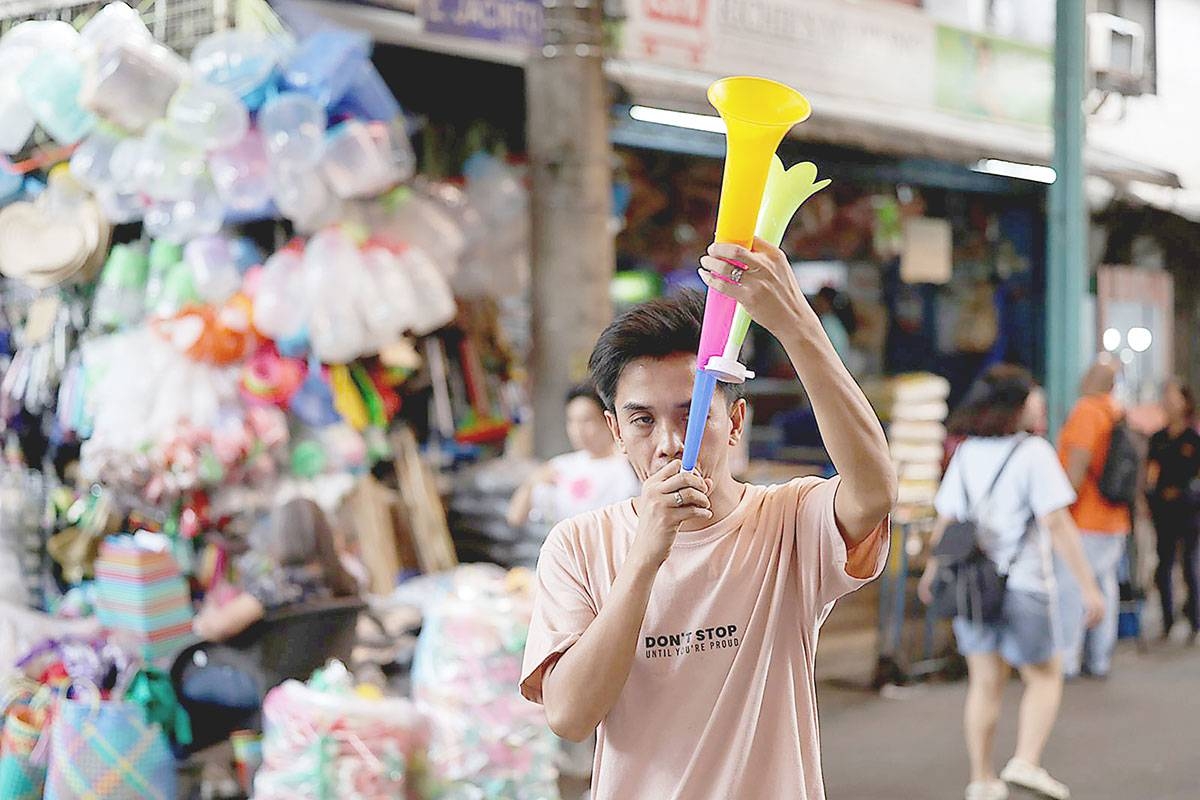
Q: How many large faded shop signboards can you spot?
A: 1